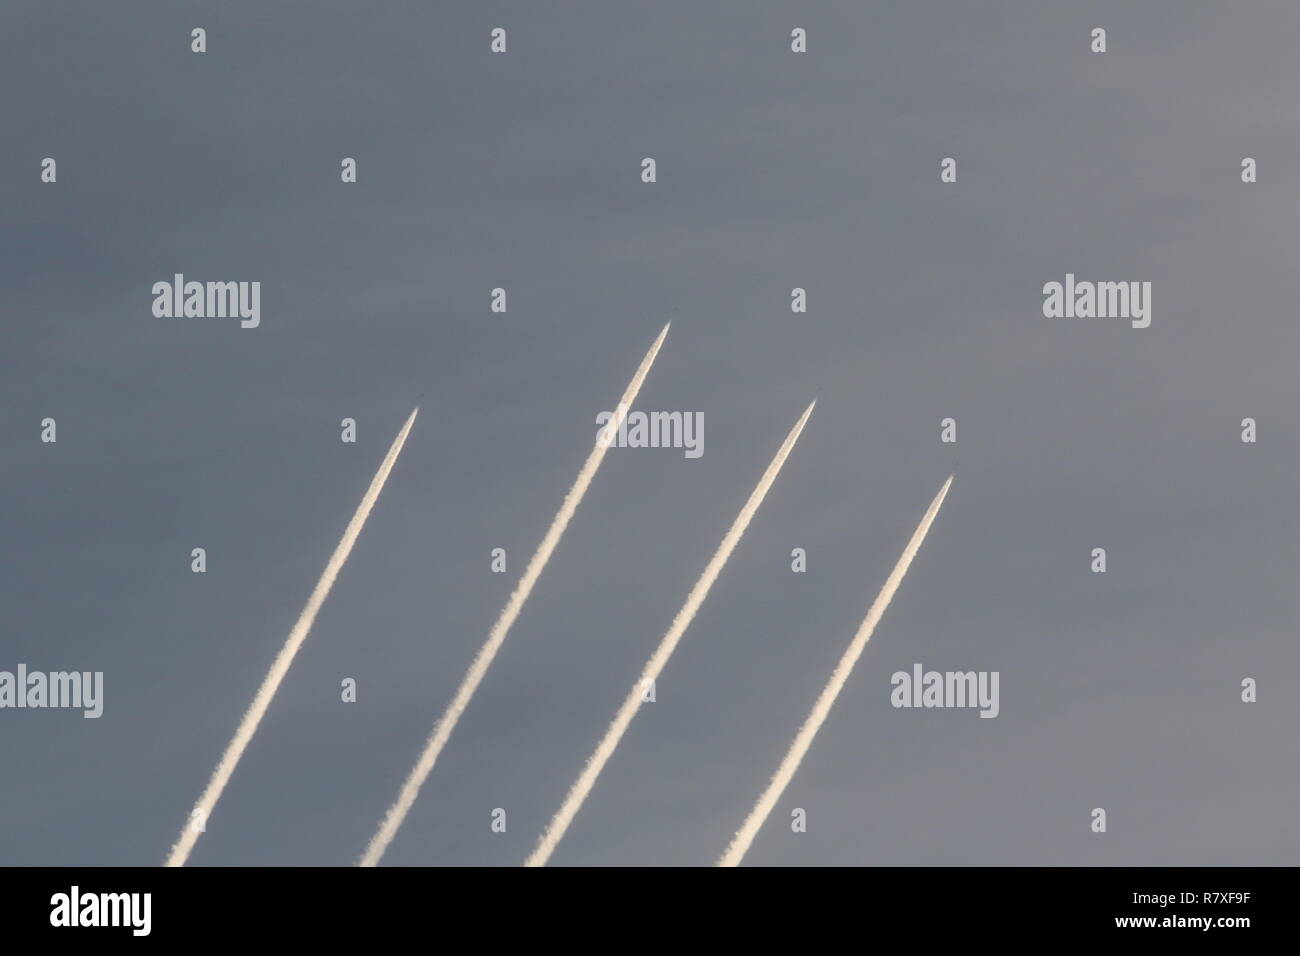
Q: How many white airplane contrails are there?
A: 4